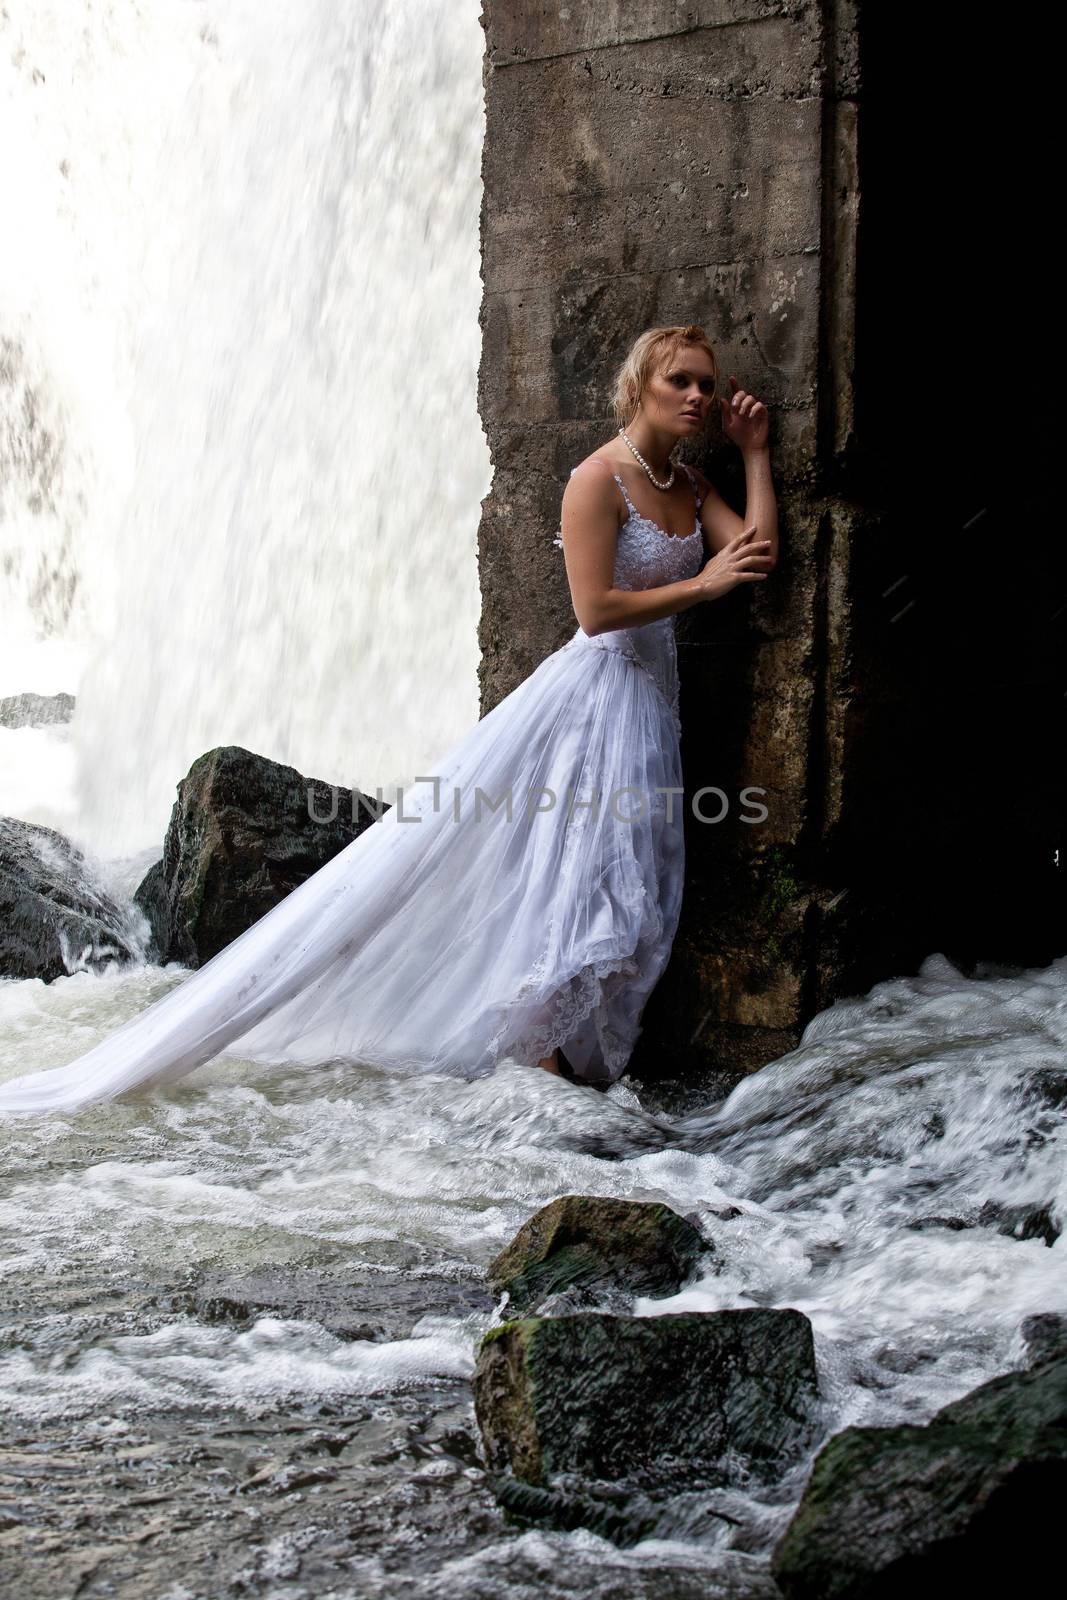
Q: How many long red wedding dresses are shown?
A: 0